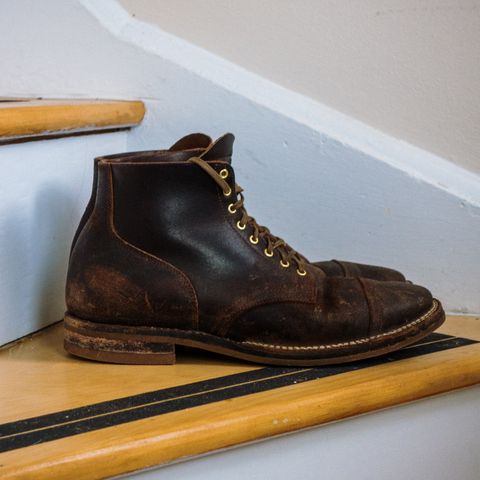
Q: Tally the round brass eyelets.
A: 8